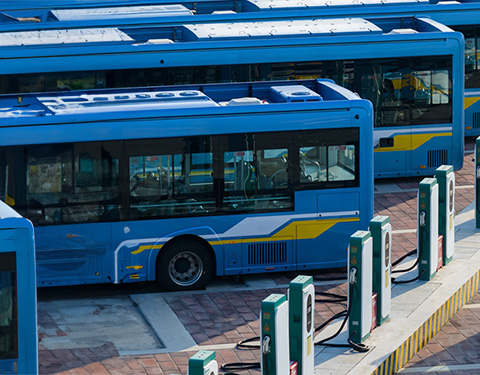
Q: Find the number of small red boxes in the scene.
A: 3